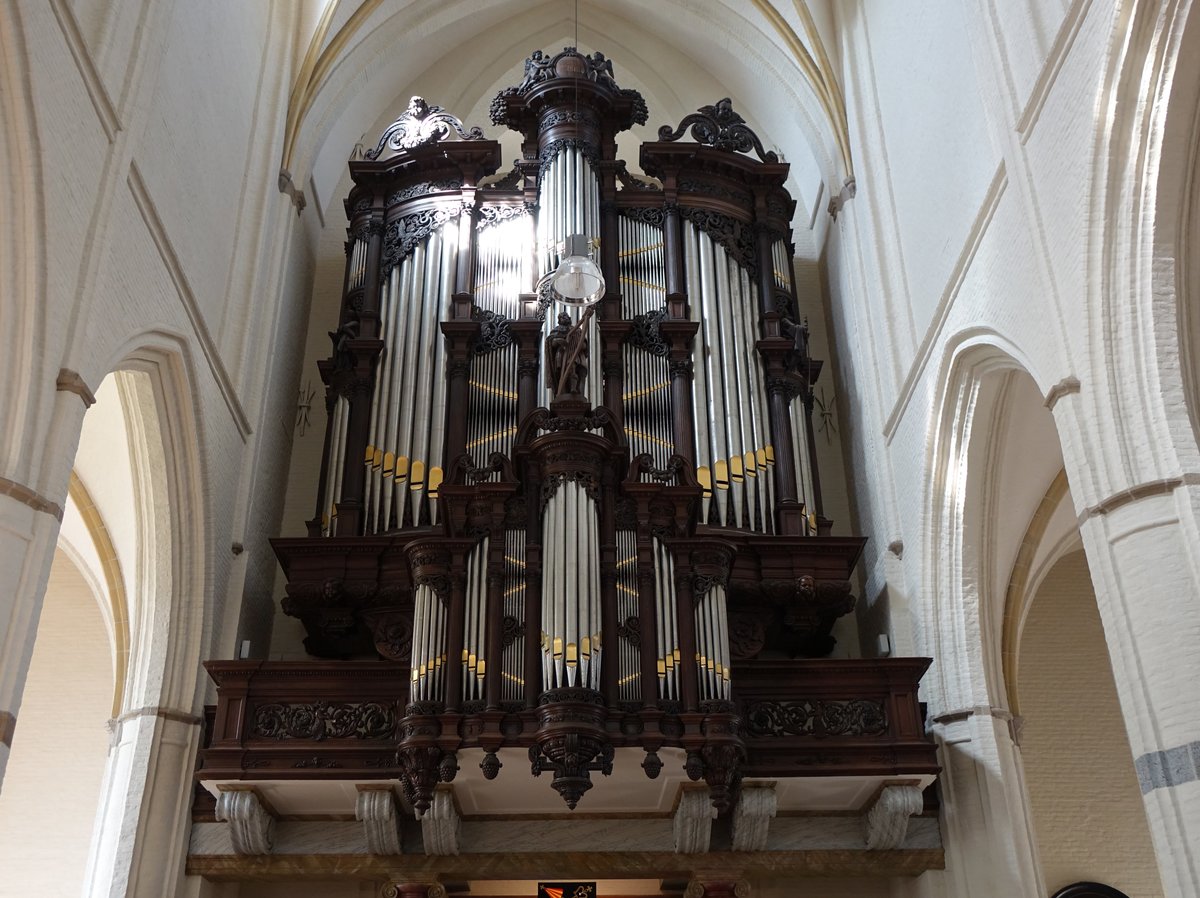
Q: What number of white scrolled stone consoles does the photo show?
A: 6